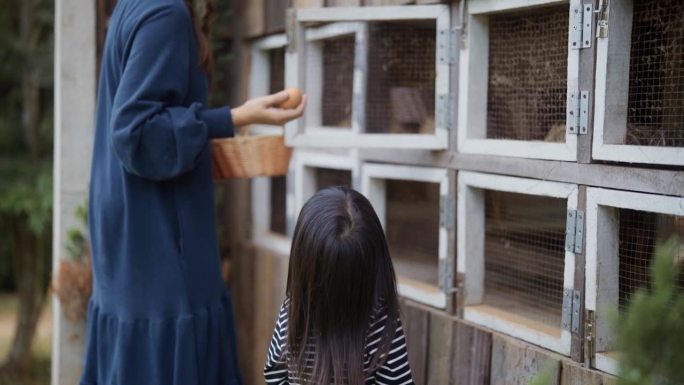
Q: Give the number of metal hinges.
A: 8